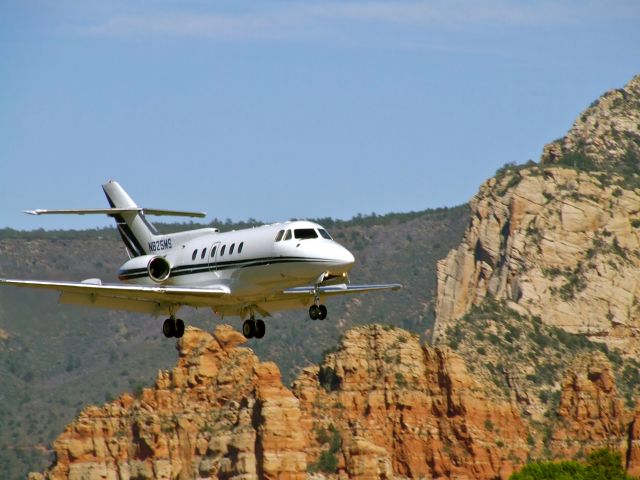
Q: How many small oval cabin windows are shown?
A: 6